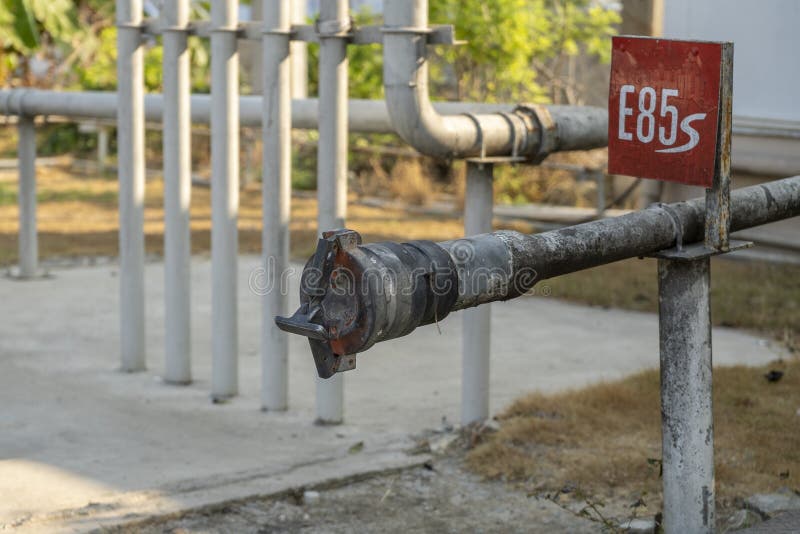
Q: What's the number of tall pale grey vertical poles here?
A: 5